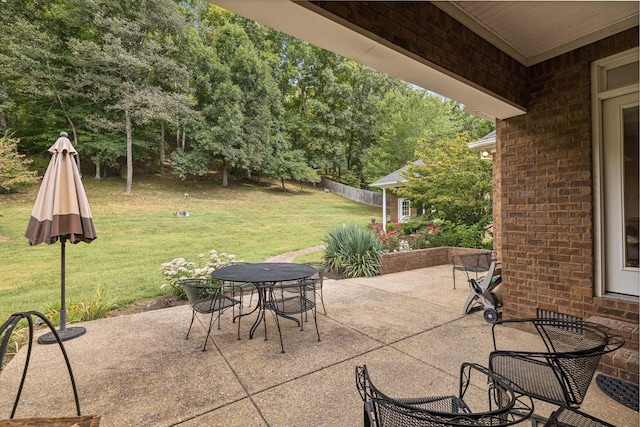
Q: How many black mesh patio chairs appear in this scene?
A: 7